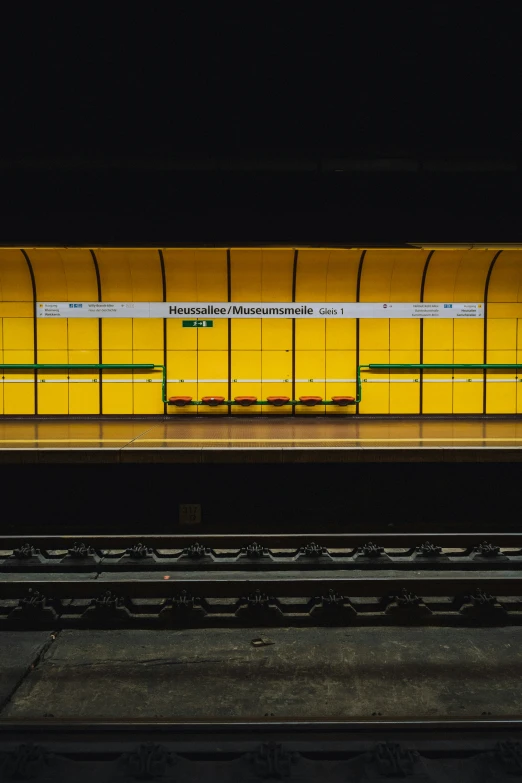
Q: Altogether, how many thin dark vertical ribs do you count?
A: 8